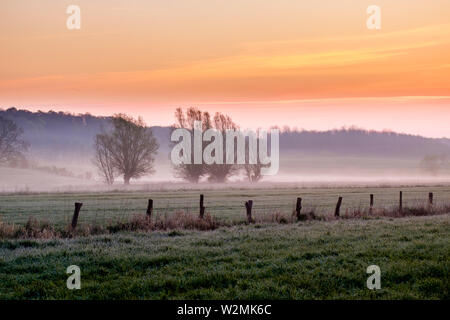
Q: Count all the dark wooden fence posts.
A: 9